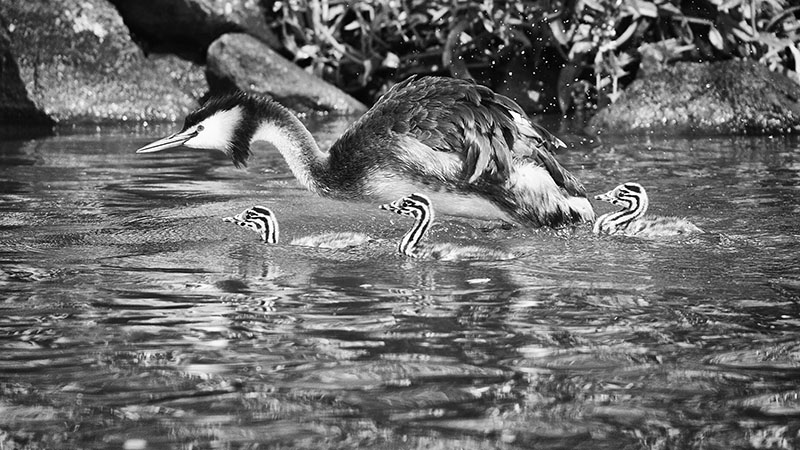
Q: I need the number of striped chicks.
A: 3